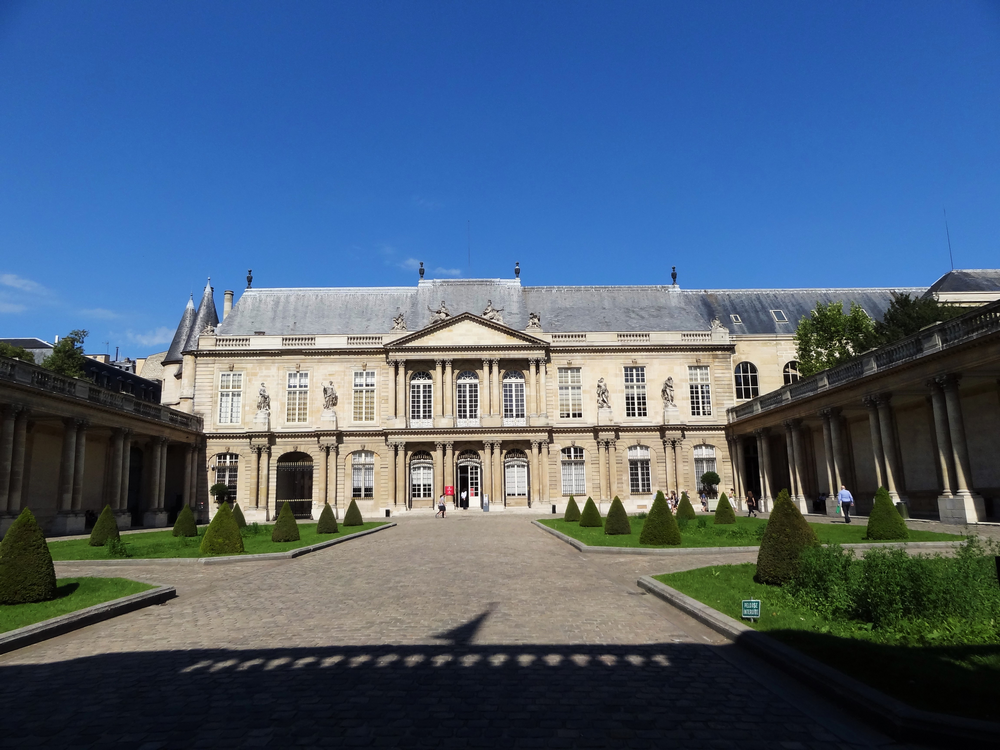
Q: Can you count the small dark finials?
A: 4